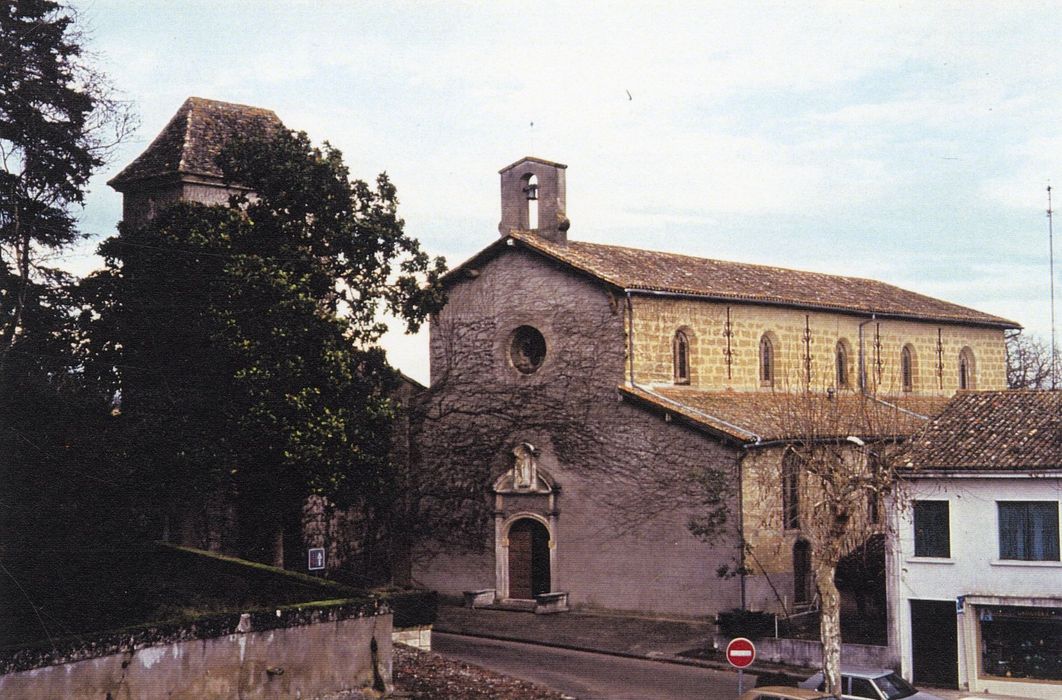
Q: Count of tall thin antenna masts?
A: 1